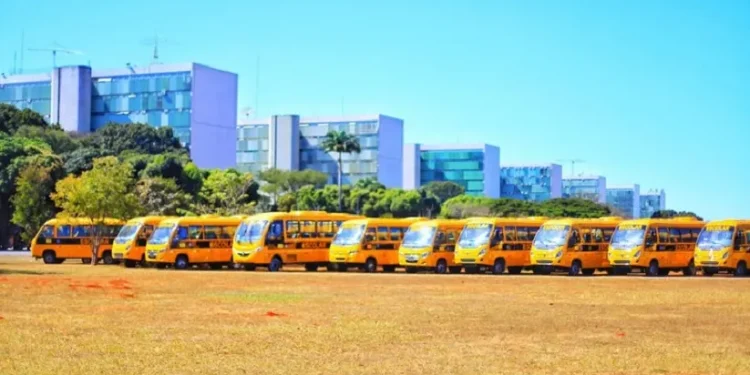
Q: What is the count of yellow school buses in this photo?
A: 10